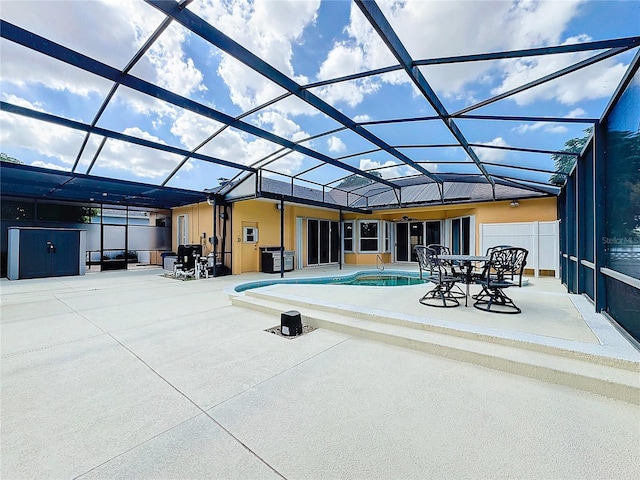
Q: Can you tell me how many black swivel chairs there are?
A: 4